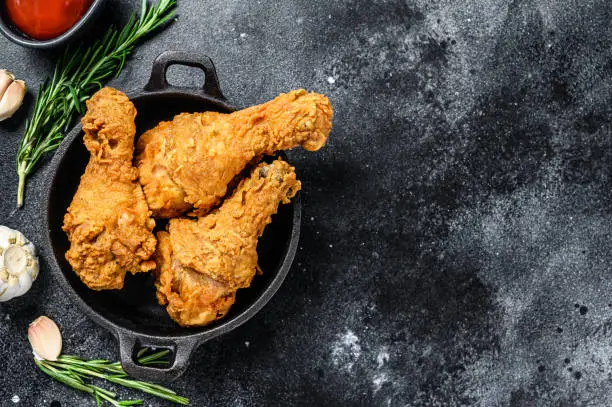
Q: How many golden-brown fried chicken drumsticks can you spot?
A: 3